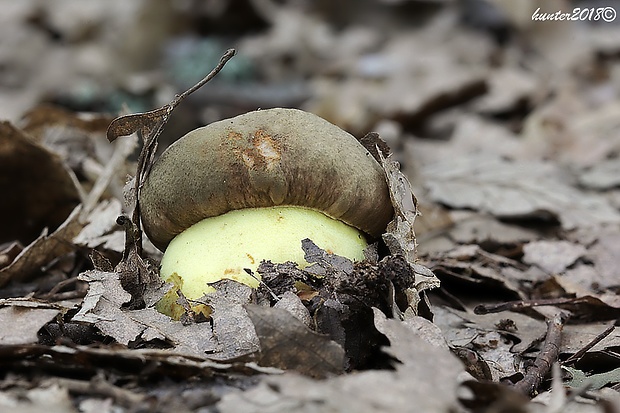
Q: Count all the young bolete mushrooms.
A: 1